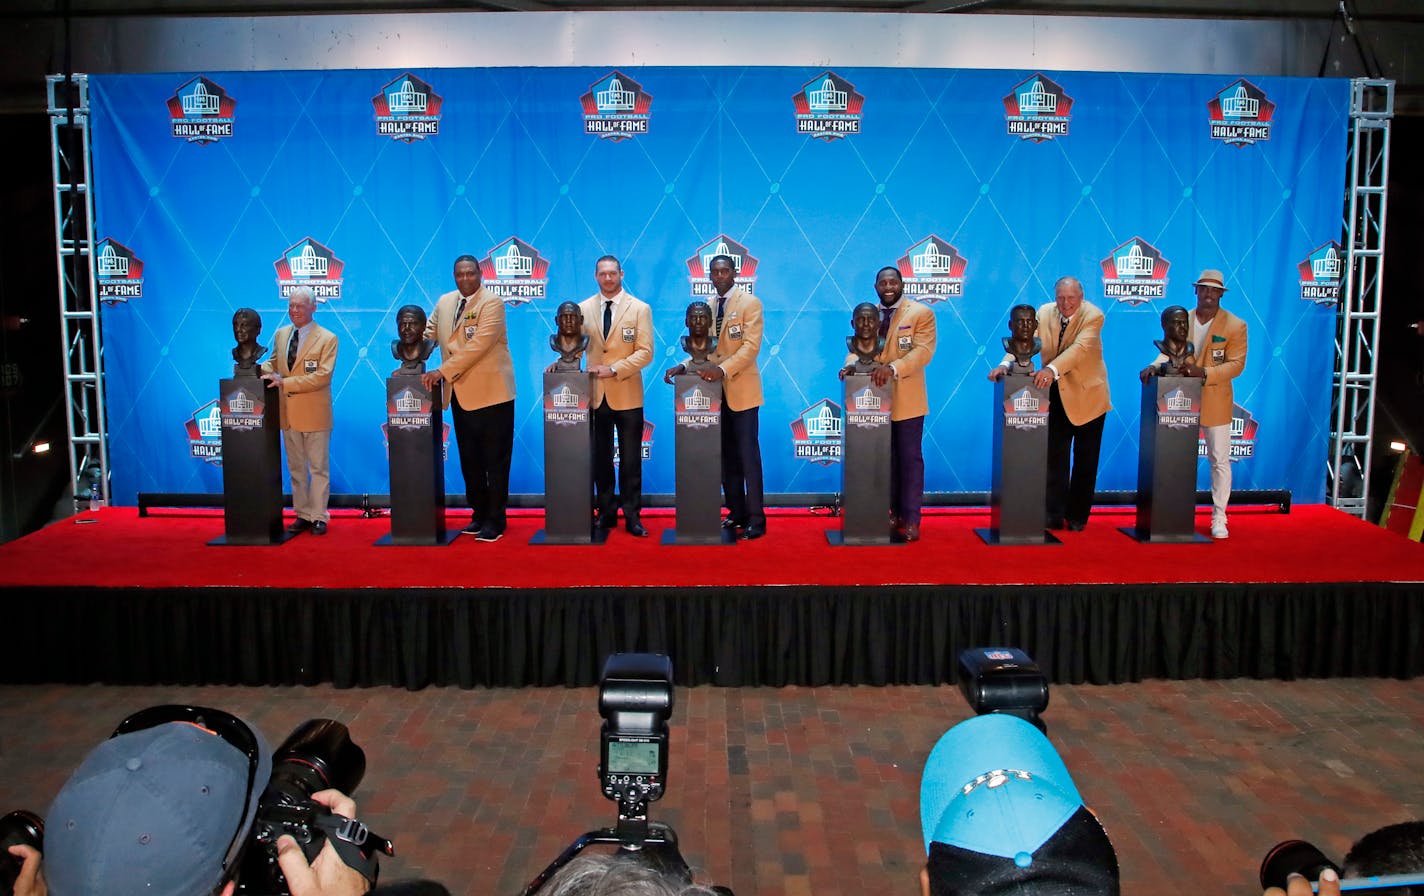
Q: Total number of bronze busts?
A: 7